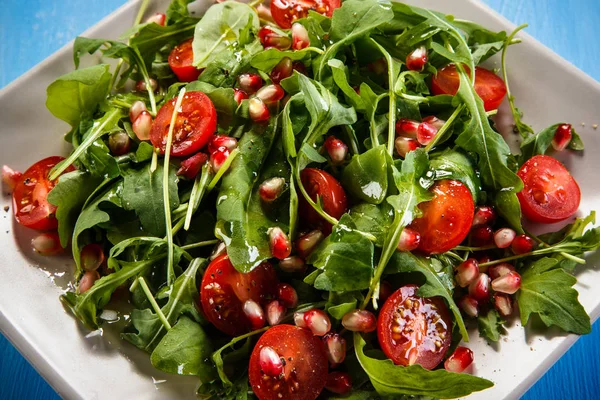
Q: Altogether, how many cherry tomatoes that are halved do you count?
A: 11